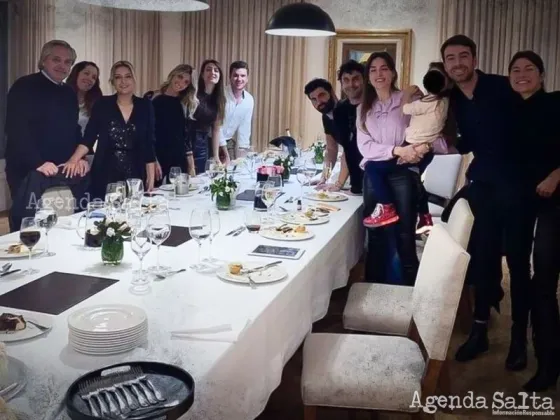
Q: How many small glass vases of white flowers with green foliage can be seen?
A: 4